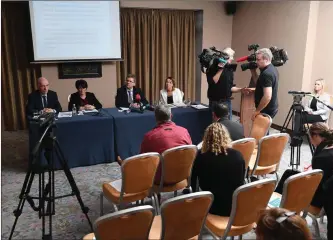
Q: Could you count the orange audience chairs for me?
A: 9